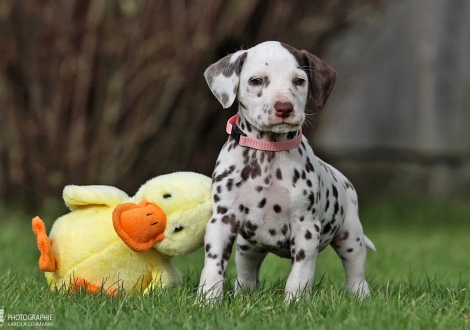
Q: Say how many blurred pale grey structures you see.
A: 1